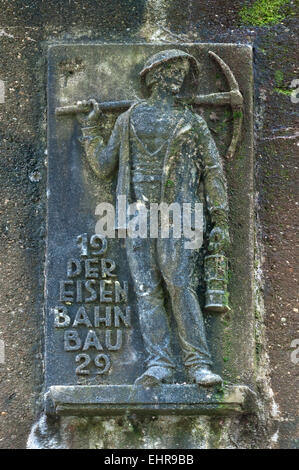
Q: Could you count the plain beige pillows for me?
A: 0